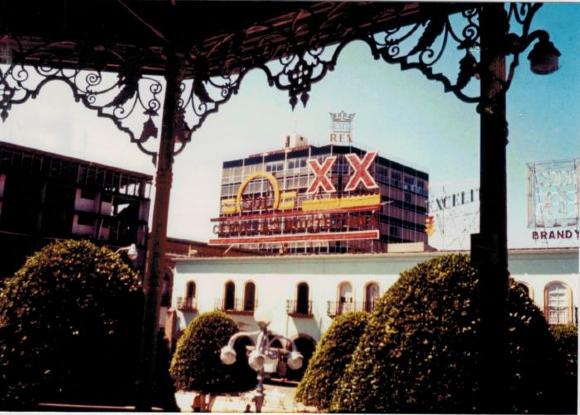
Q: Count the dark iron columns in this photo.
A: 2